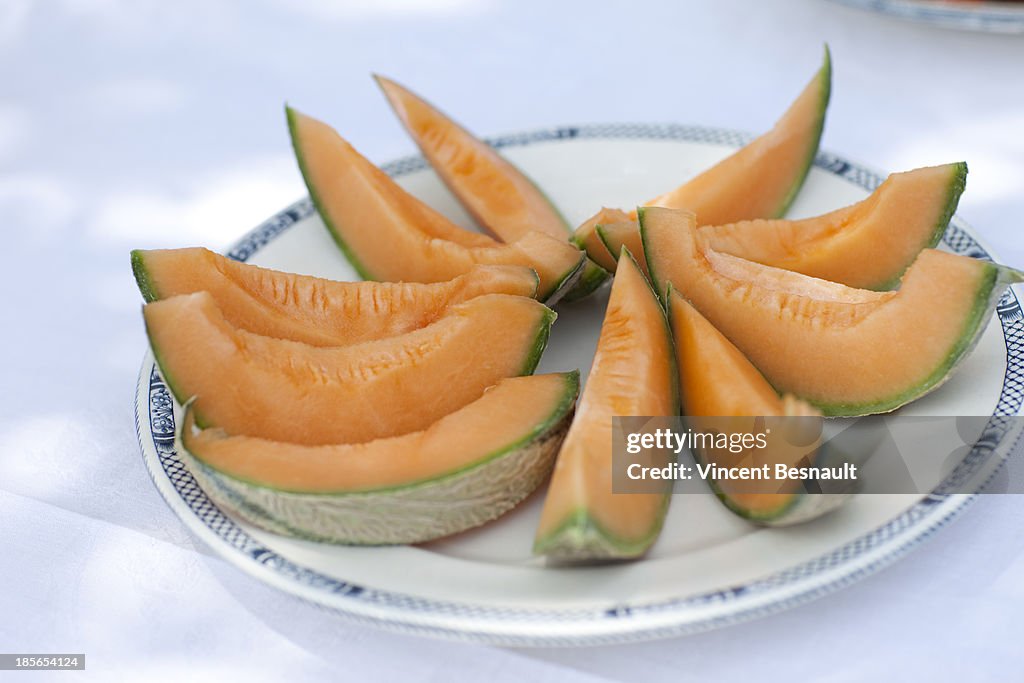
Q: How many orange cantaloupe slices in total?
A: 10